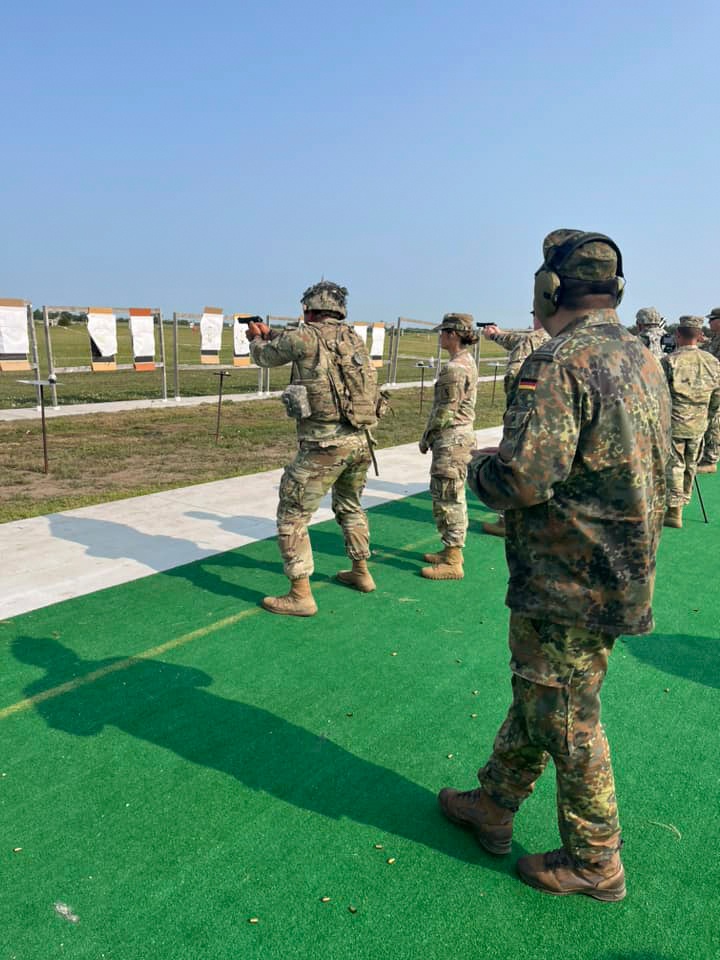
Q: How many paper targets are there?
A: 7